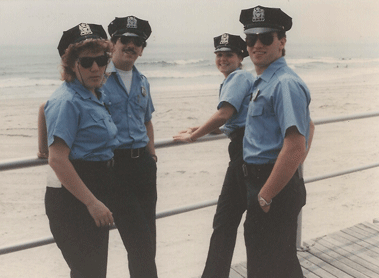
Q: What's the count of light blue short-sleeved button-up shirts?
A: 4